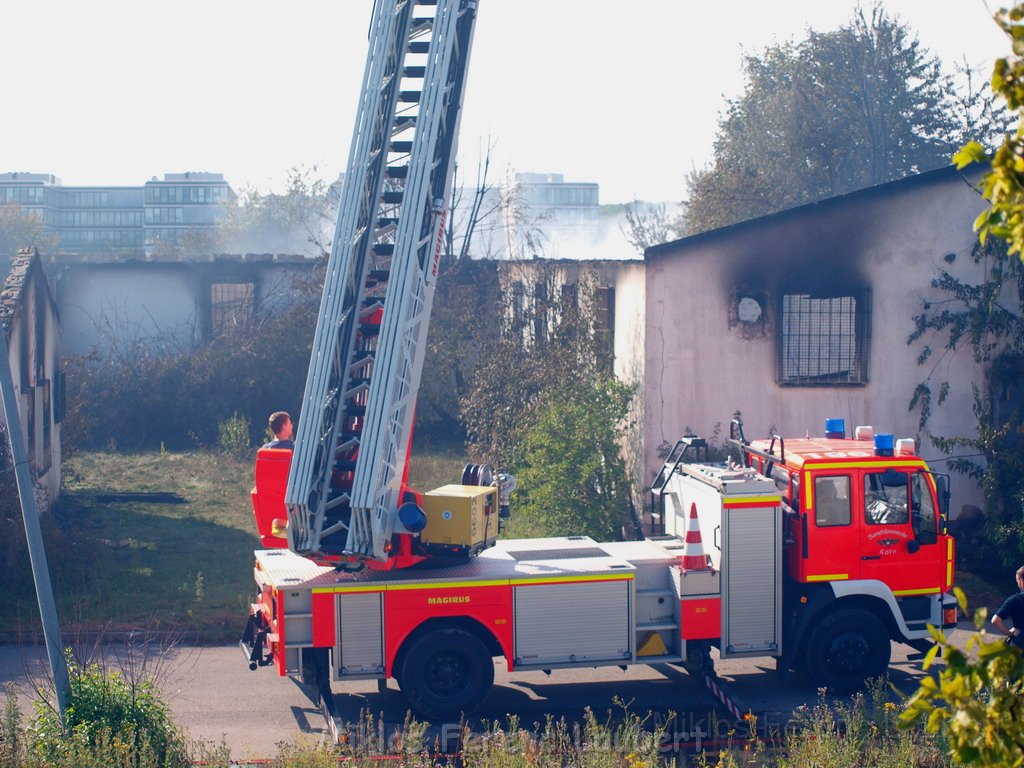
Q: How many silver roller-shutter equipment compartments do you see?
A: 3